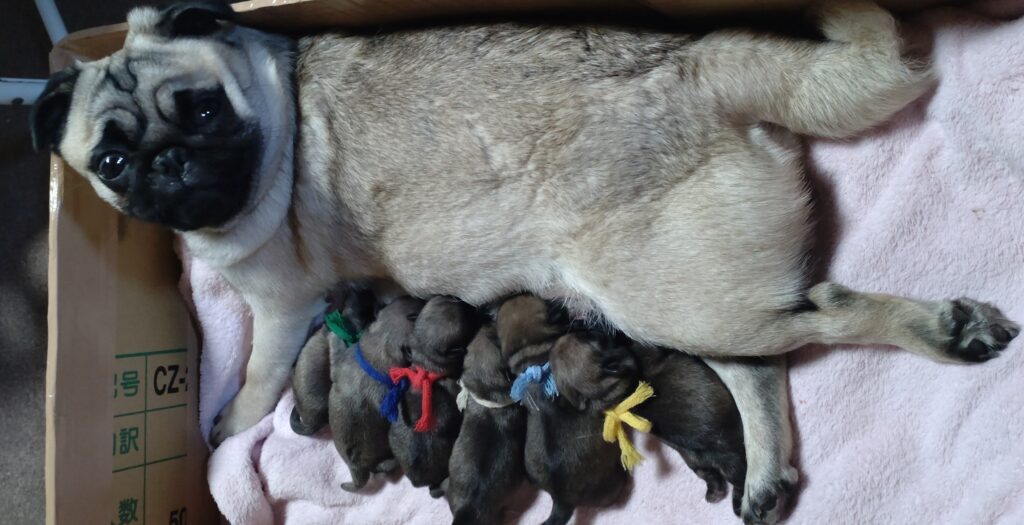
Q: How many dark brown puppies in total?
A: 7